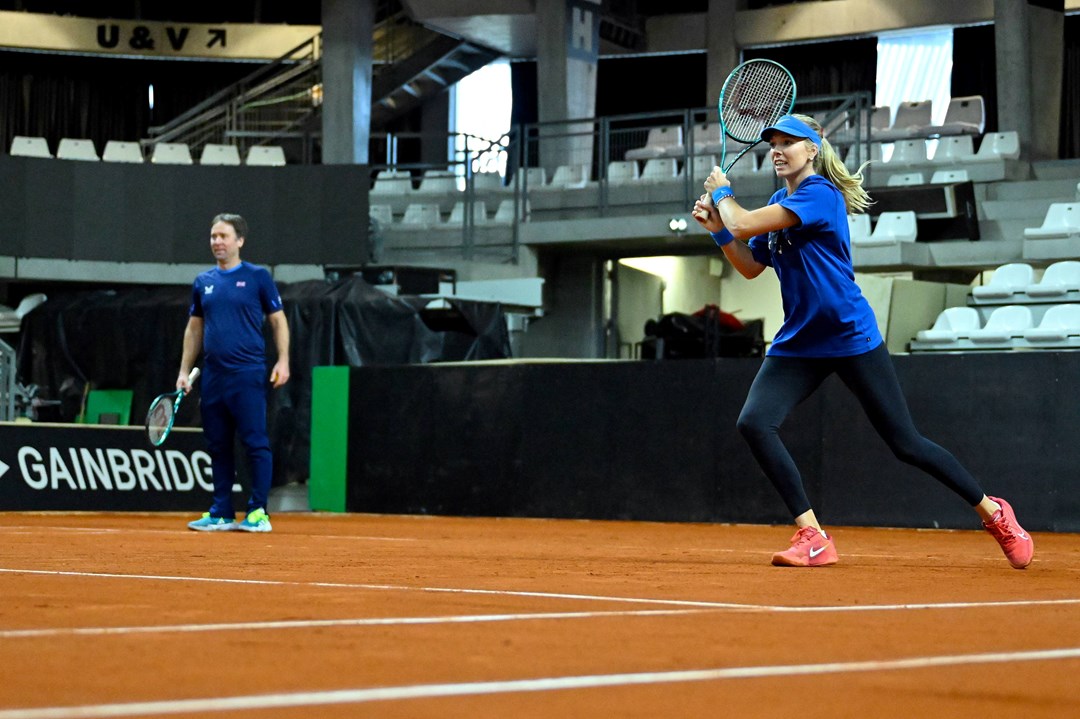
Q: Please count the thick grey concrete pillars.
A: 4